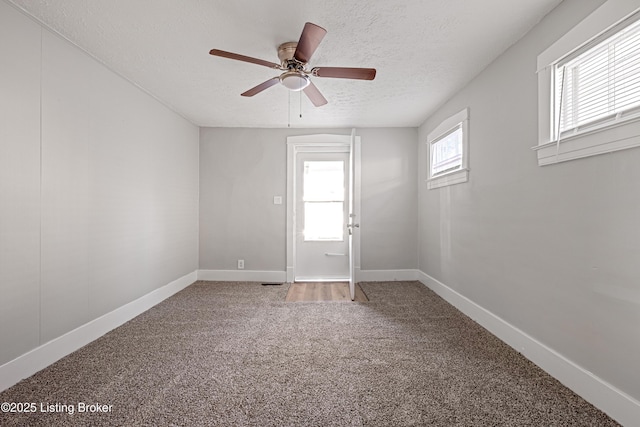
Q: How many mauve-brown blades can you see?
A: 5